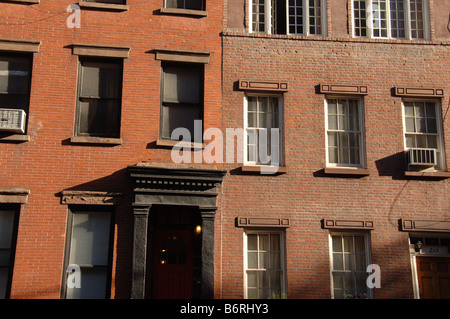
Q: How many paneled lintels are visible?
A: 6